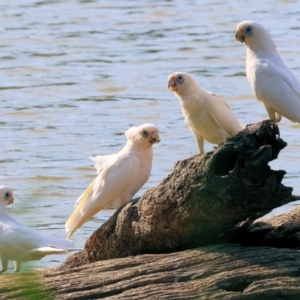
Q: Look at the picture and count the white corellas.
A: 4